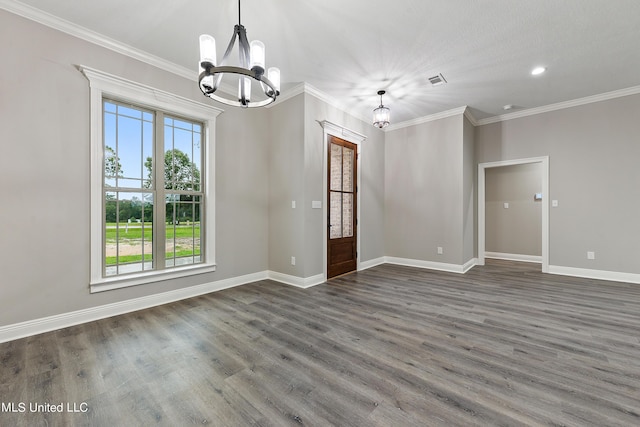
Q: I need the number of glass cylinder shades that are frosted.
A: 5